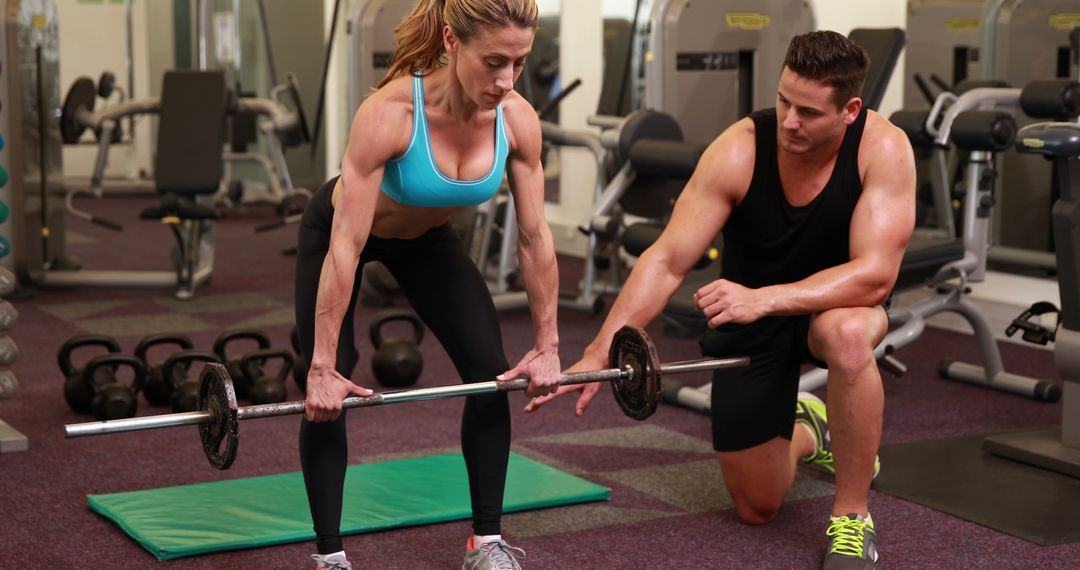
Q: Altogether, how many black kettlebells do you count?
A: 8